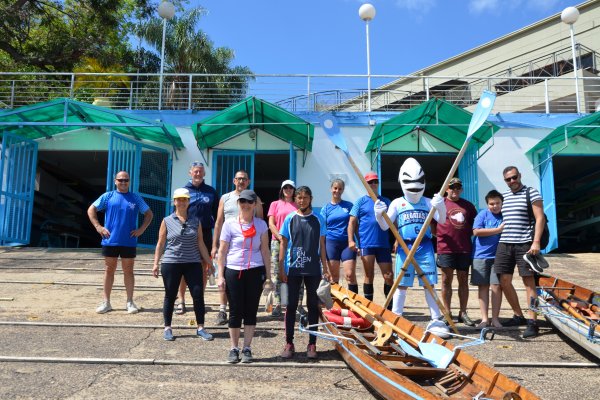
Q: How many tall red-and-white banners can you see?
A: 0